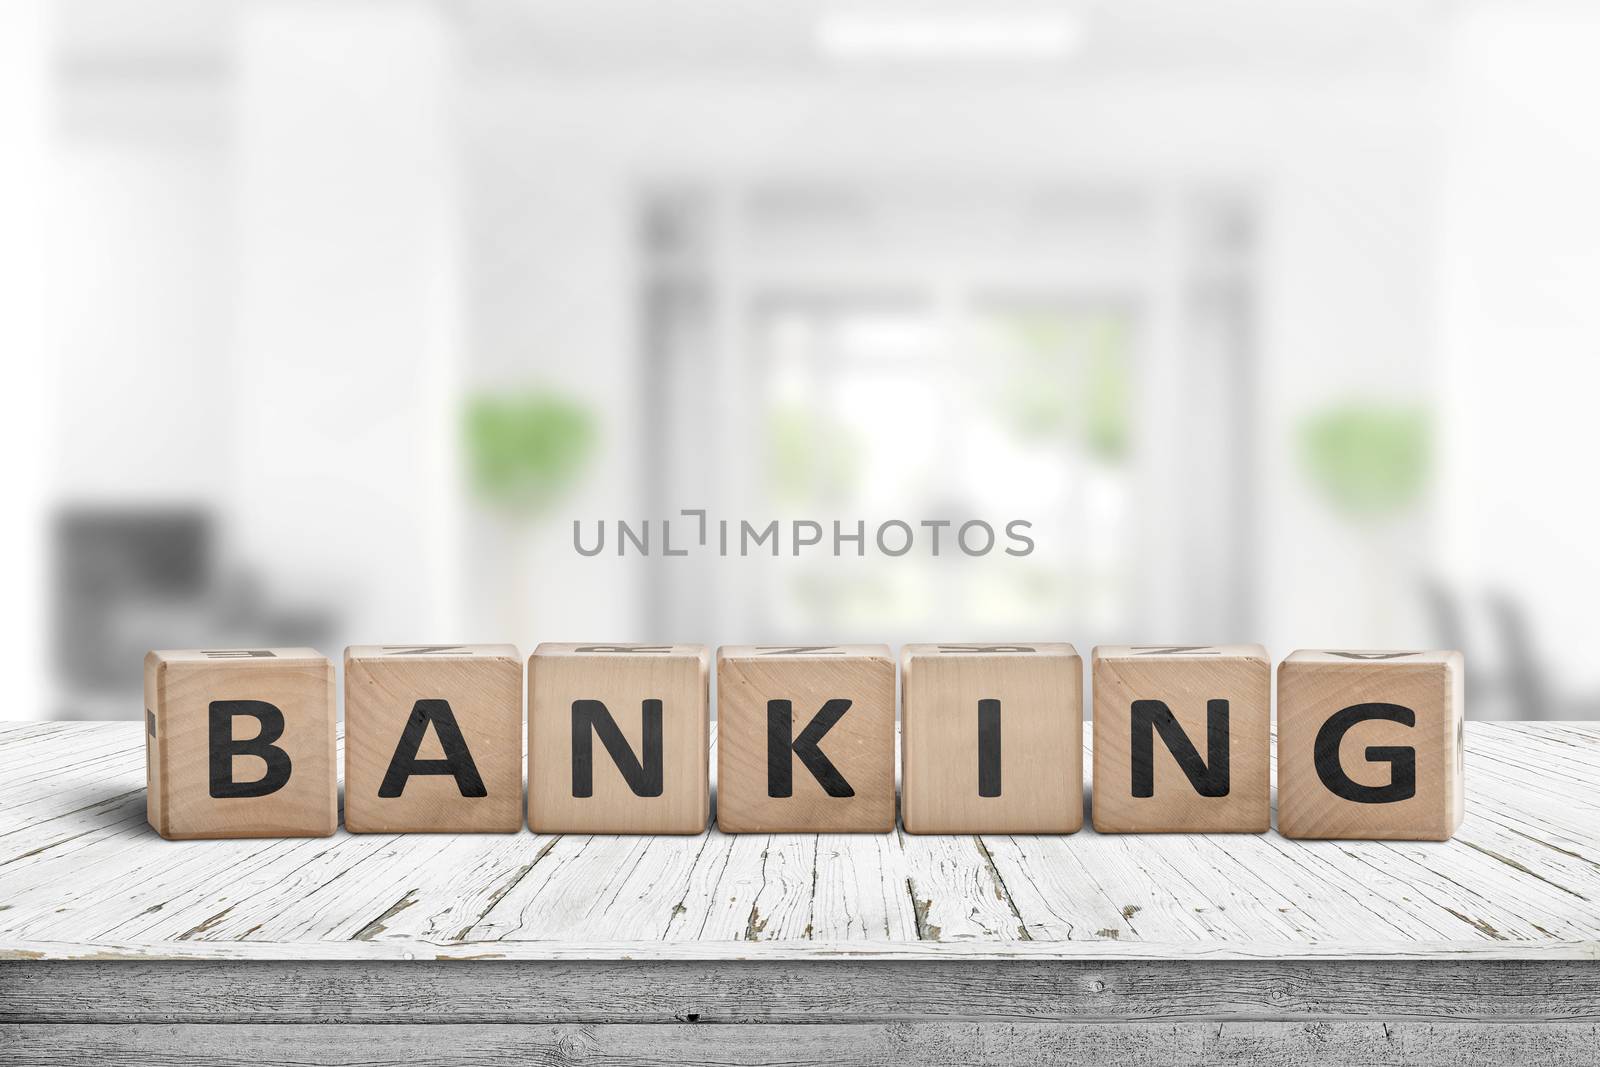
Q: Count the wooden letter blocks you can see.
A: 7